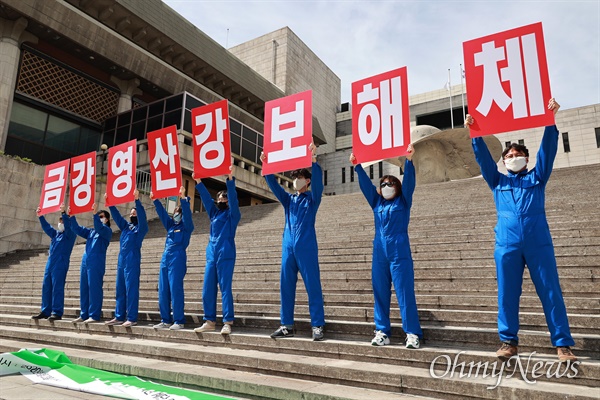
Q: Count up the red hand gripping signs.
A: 8